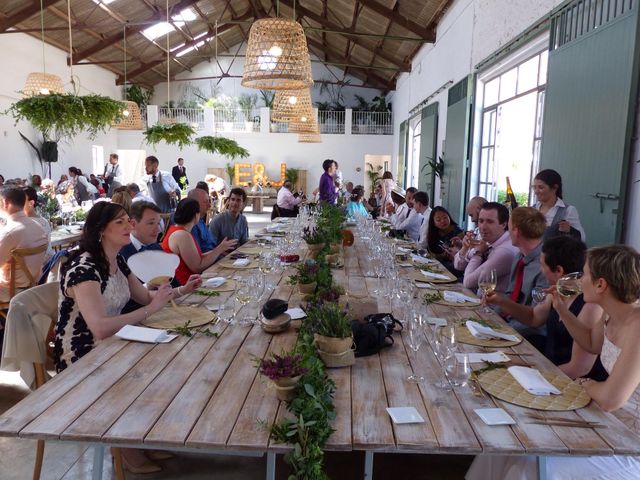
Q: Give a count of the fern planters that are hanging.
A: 3